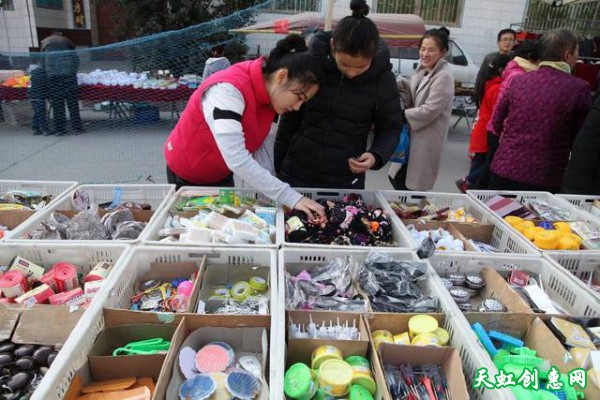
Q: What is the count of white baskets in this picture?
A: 12